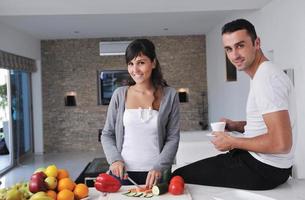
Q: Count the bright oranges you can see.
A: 5